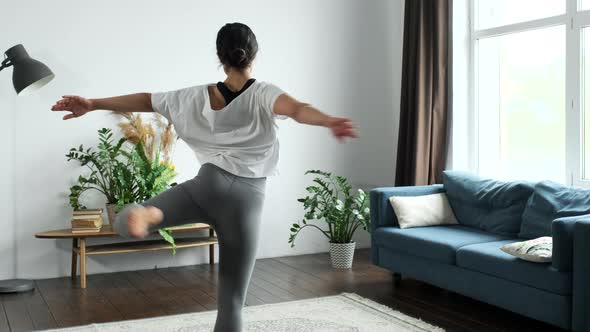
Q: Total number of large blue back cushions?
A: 2